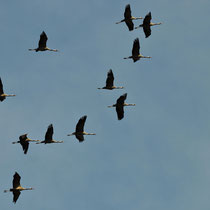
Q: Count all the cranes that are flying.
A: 11